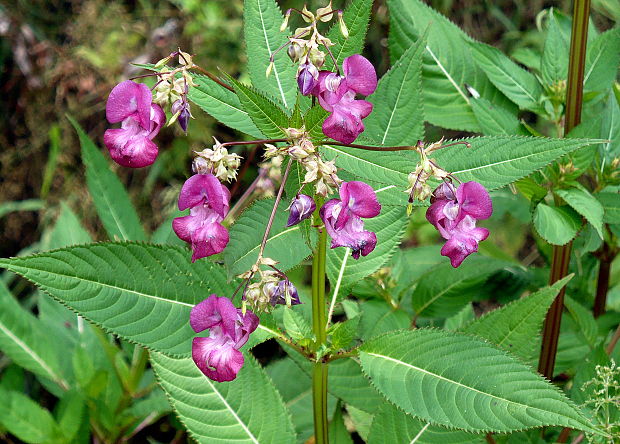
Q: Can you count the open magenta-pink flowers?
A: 6